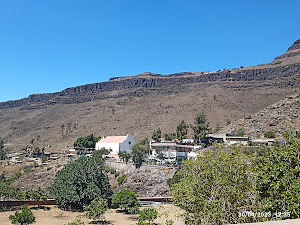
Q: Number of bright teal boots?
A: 0